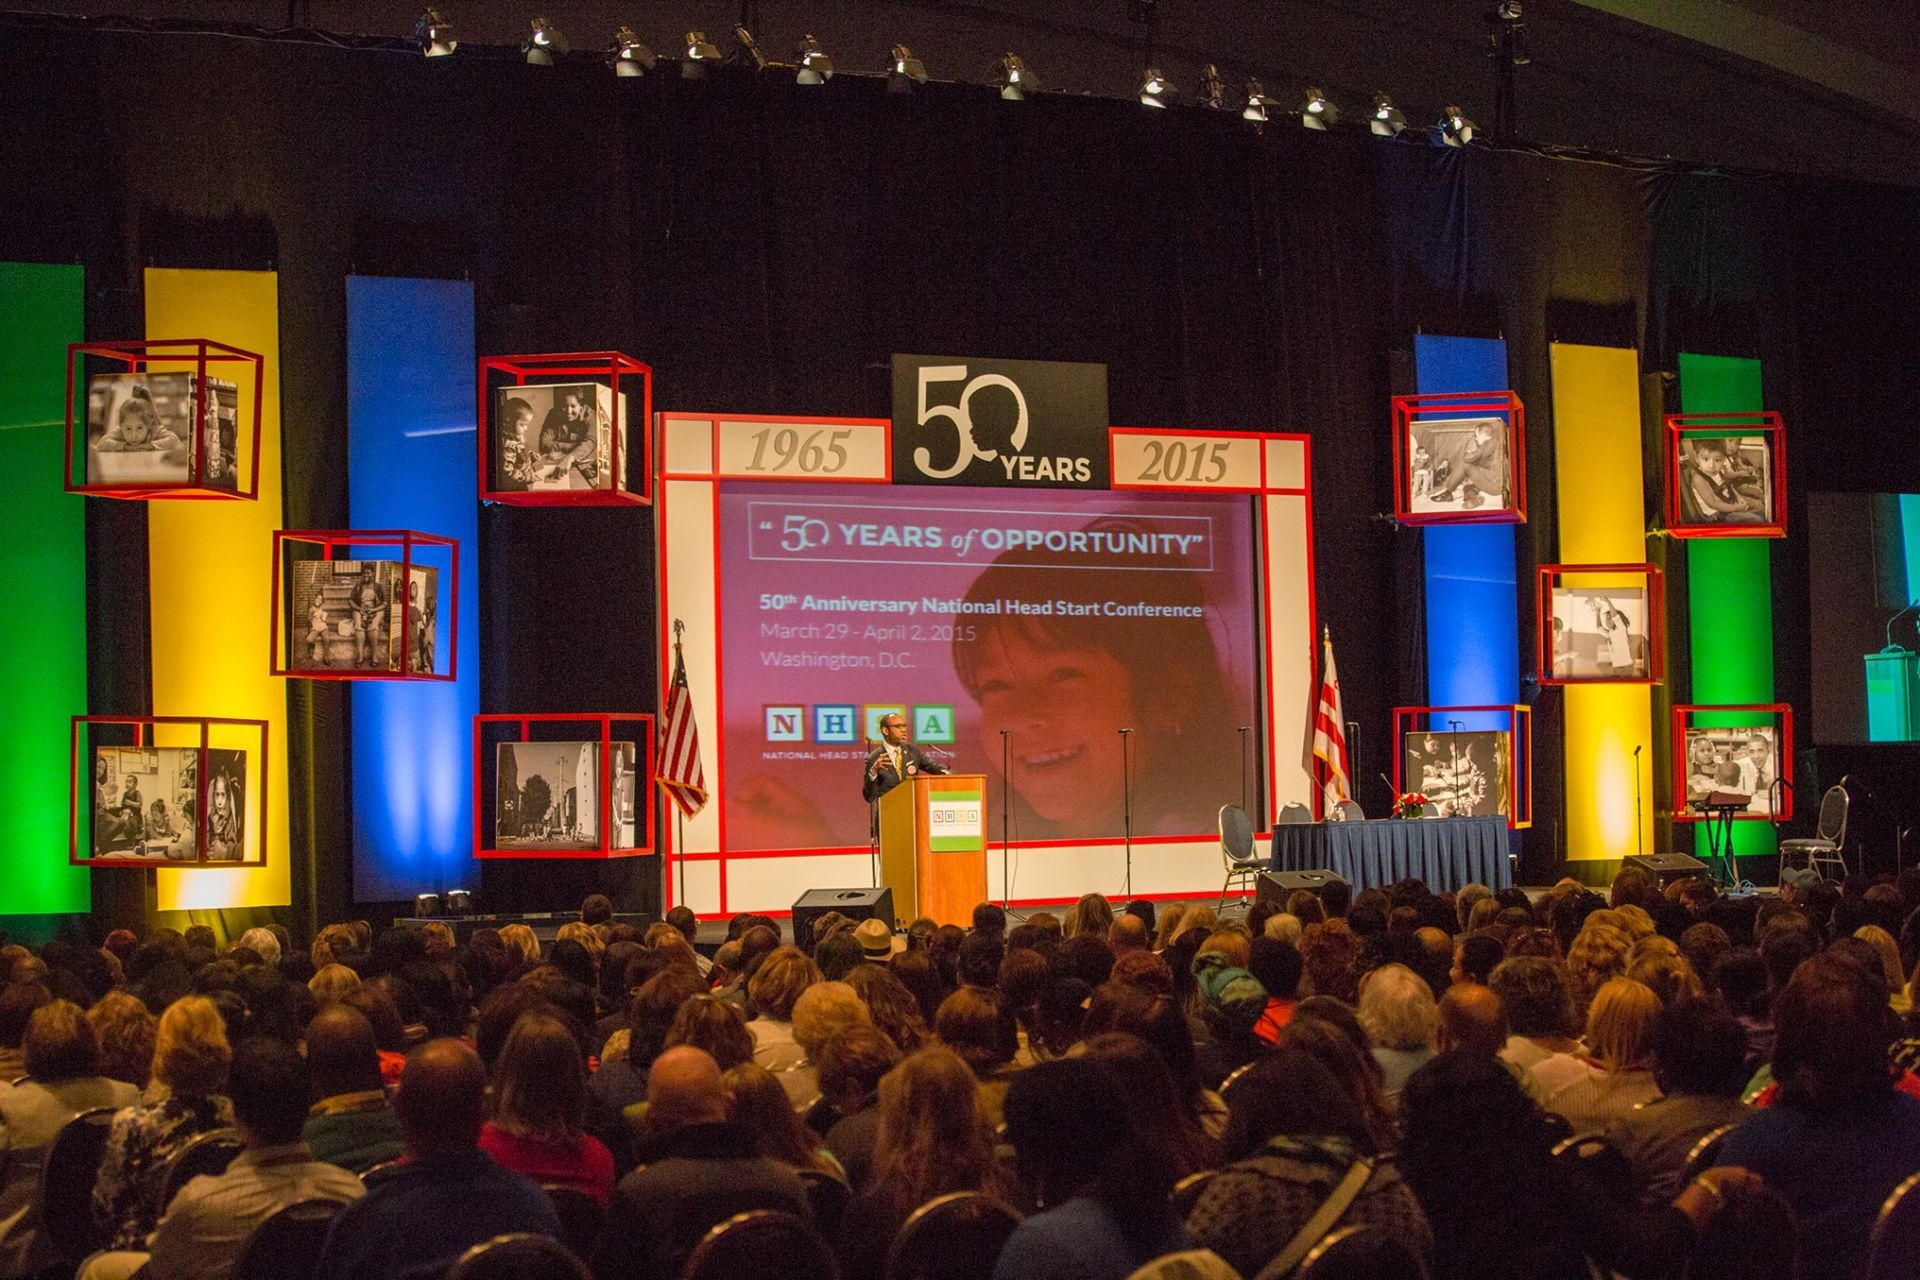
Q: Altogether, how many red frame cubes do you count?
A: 10